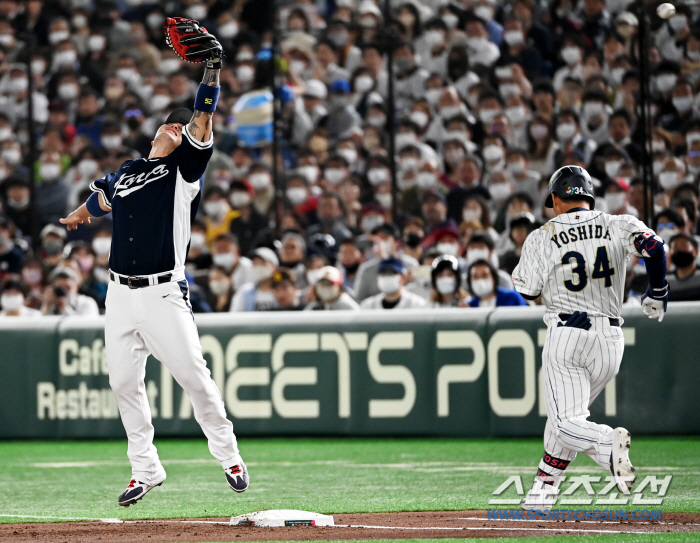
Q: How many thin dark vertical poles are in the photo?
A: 4